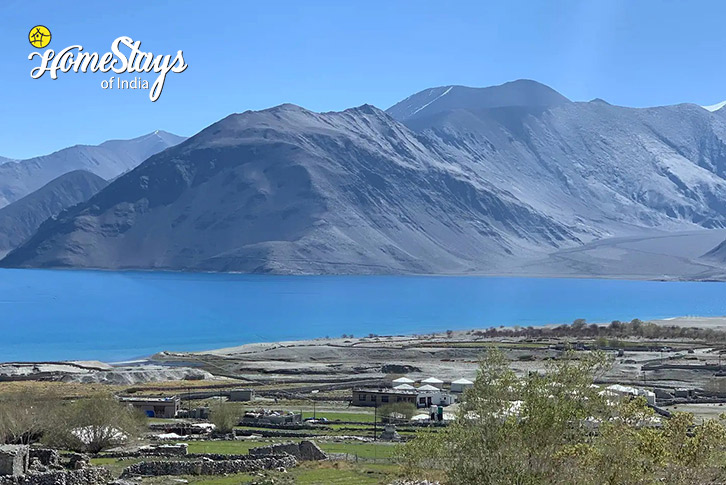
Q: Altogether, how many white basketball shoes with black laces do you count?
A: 0